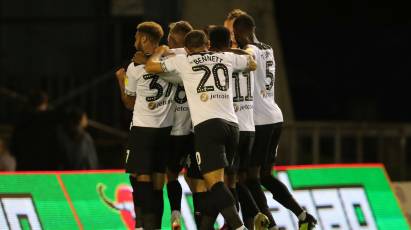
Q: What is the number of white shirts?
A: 5